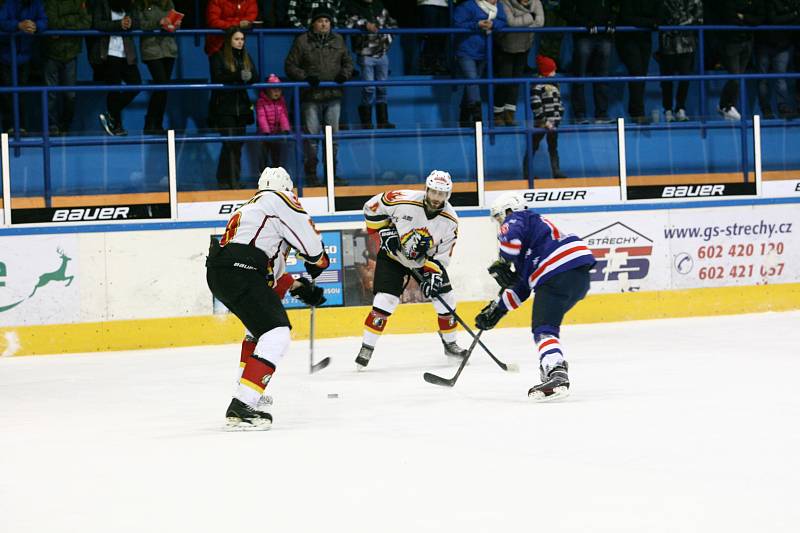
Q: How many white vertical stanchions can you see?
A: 6